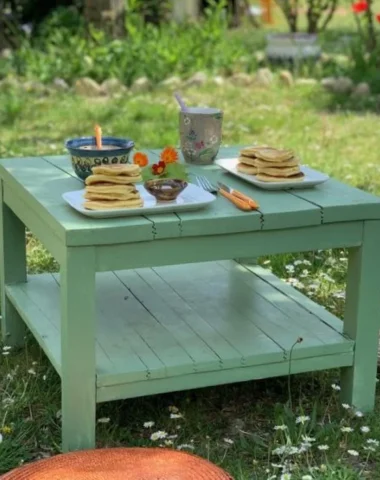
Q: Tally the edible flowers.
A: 3